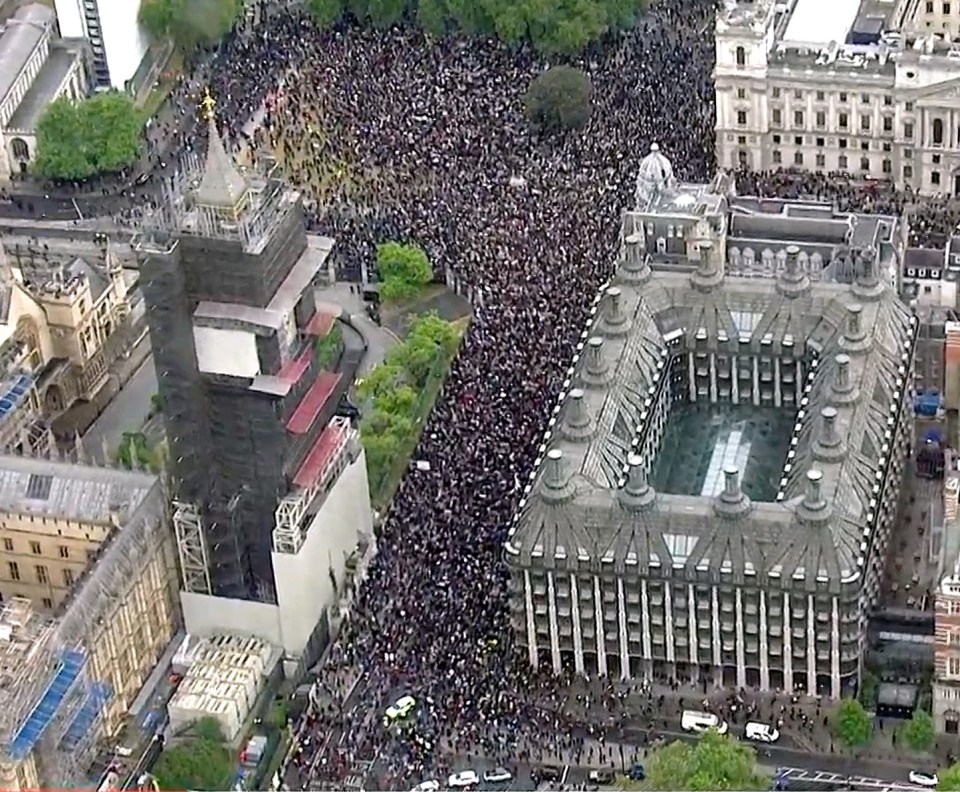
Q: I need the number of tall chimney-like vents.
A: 14